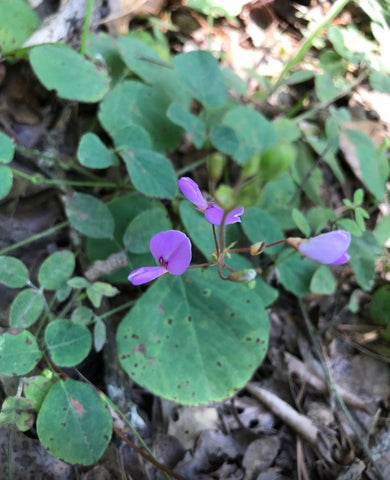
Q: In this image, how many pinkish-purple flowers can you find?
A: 3